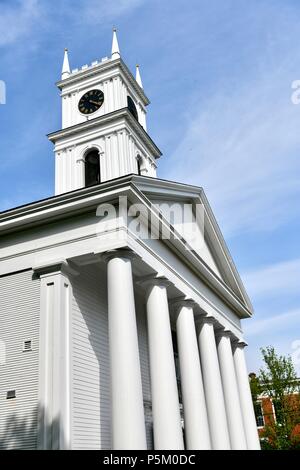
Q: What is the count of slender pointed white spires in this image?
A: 3